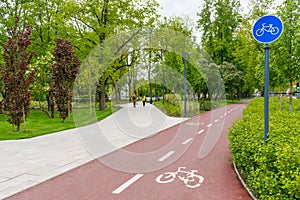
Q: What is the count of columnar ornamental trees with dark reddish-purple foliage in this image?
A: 2